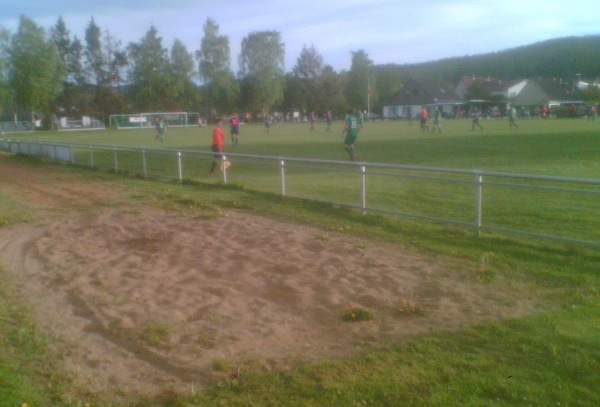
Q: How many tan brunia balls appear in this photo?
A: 0